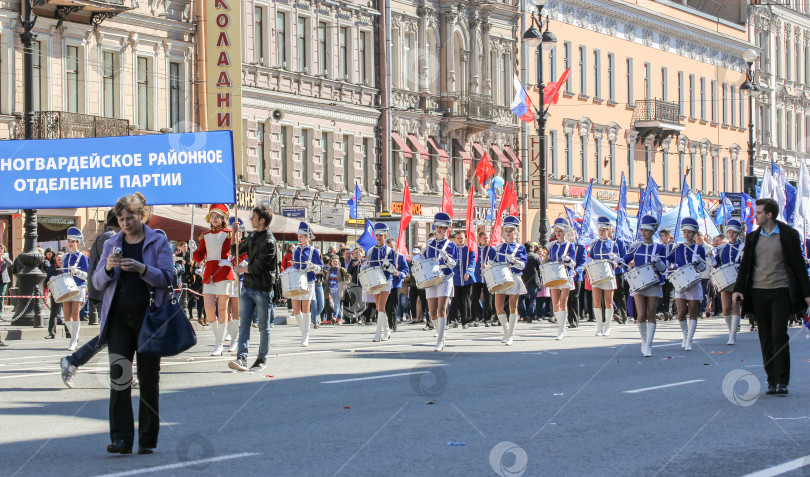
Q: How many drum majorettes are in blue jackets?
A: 10